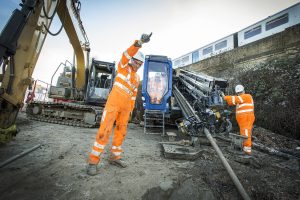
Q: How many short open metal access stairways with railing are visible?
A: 1